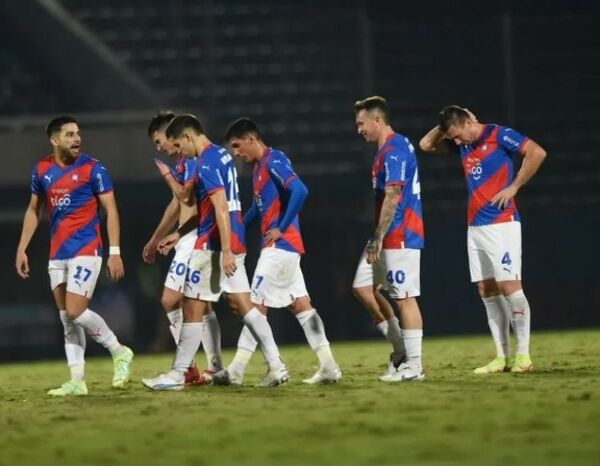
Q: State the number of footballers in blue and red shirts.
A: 6